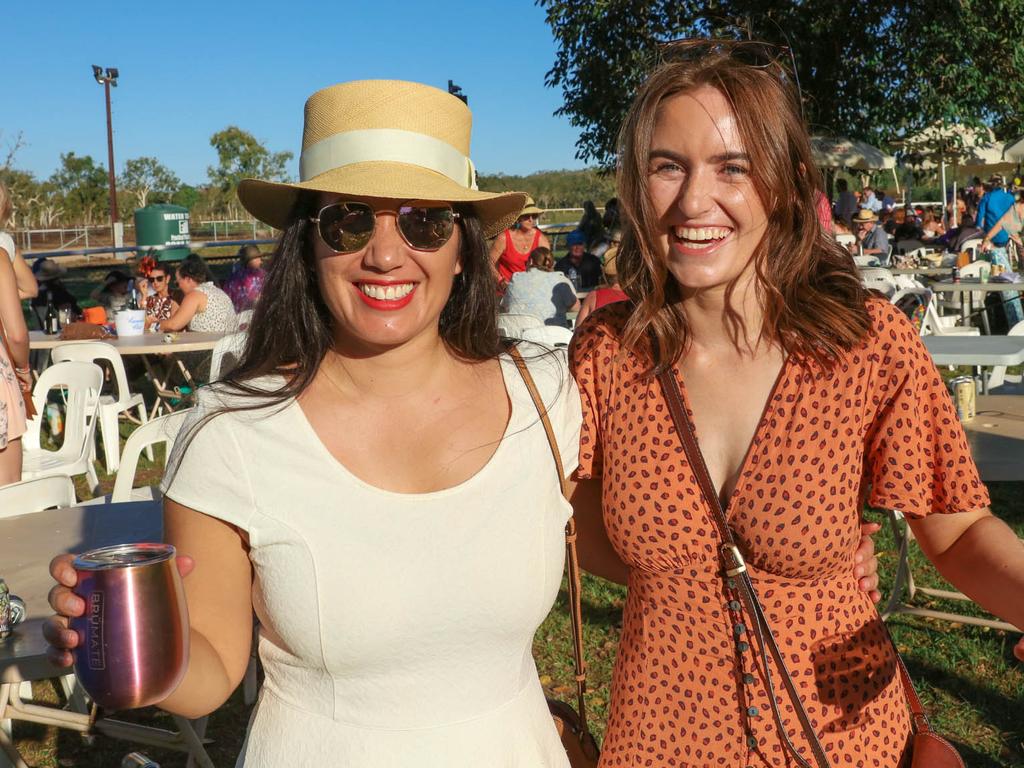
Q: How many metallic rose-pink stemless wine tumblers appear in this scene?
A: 1